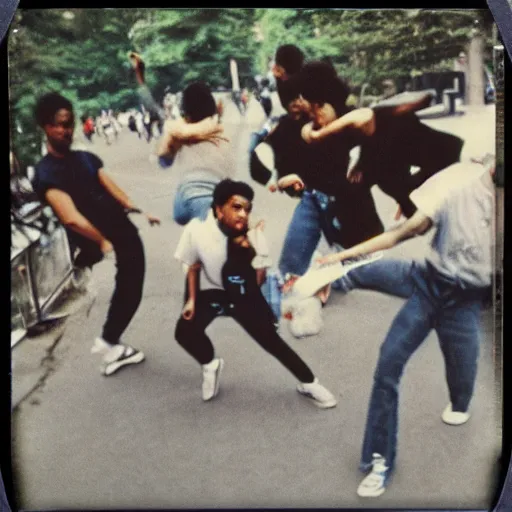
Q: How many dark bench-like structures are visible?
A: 1